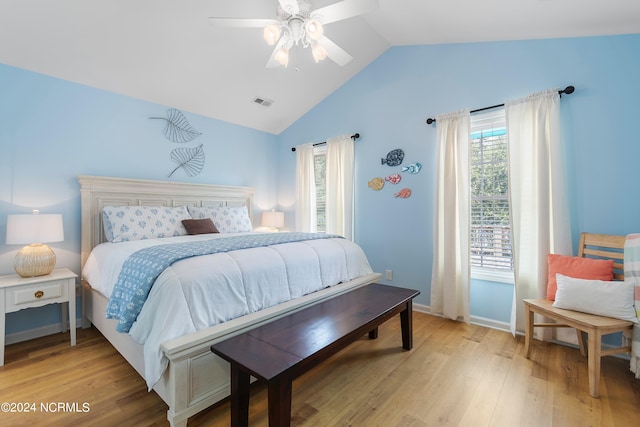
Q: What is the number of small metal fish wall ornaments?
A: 5